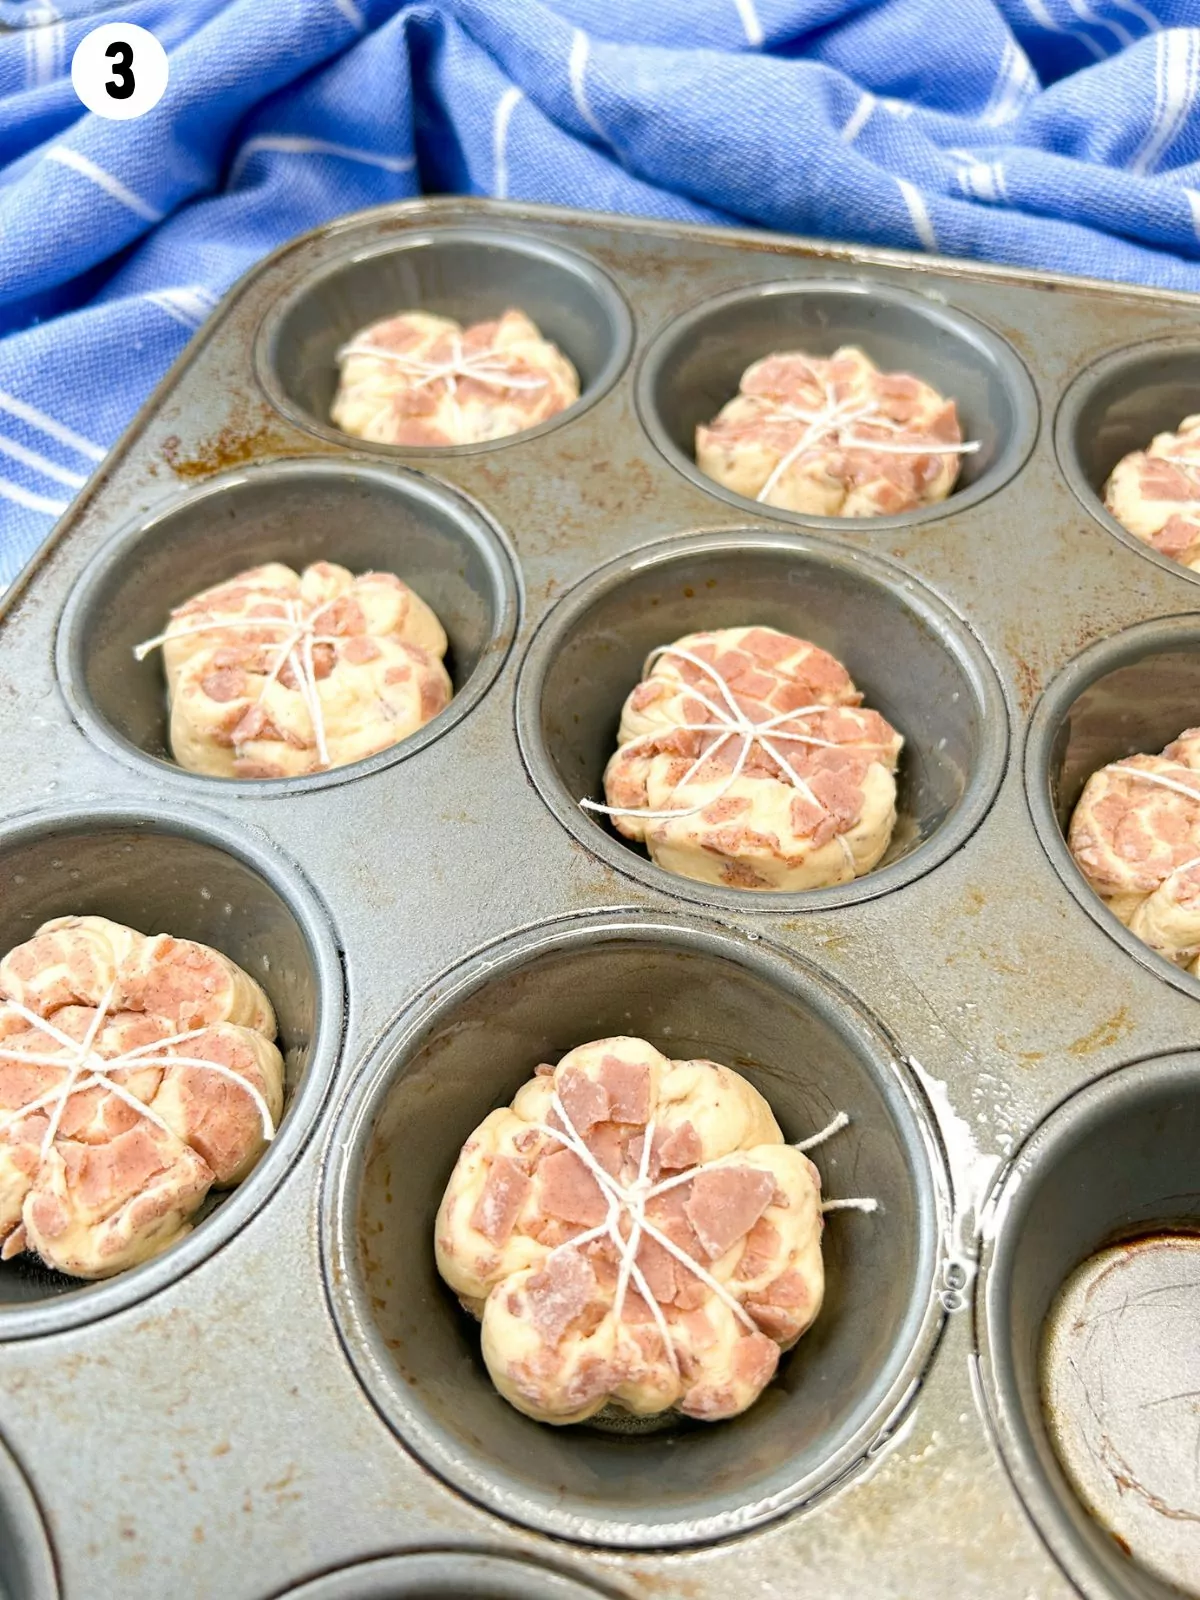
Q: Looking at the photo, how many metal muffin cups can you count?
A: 11